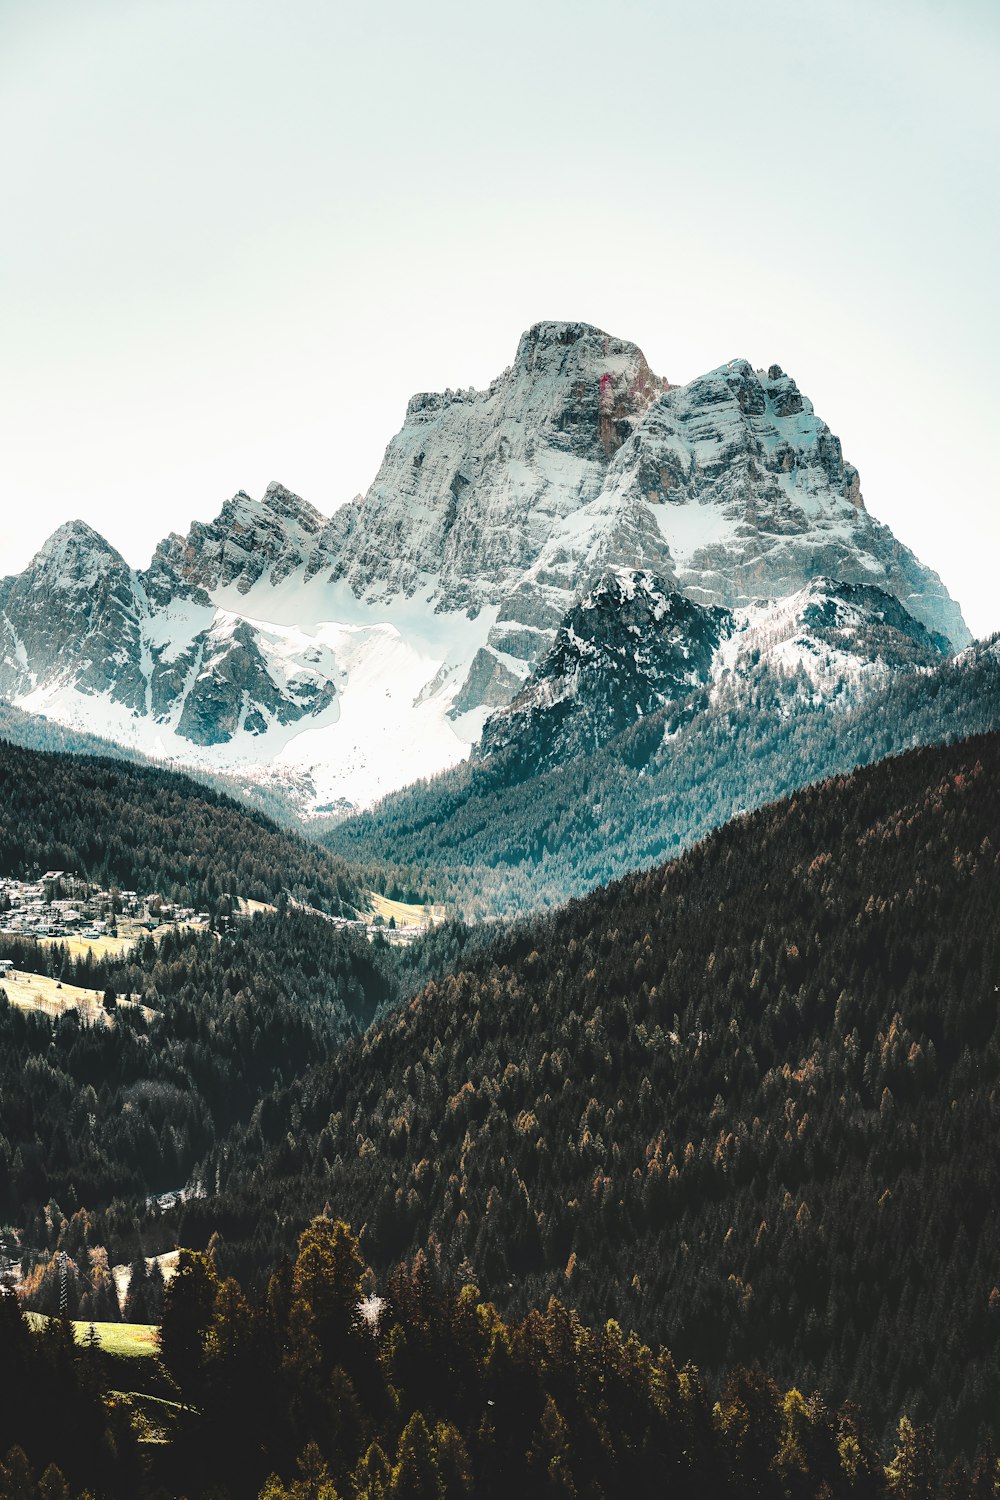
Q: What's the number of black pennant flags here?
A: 0